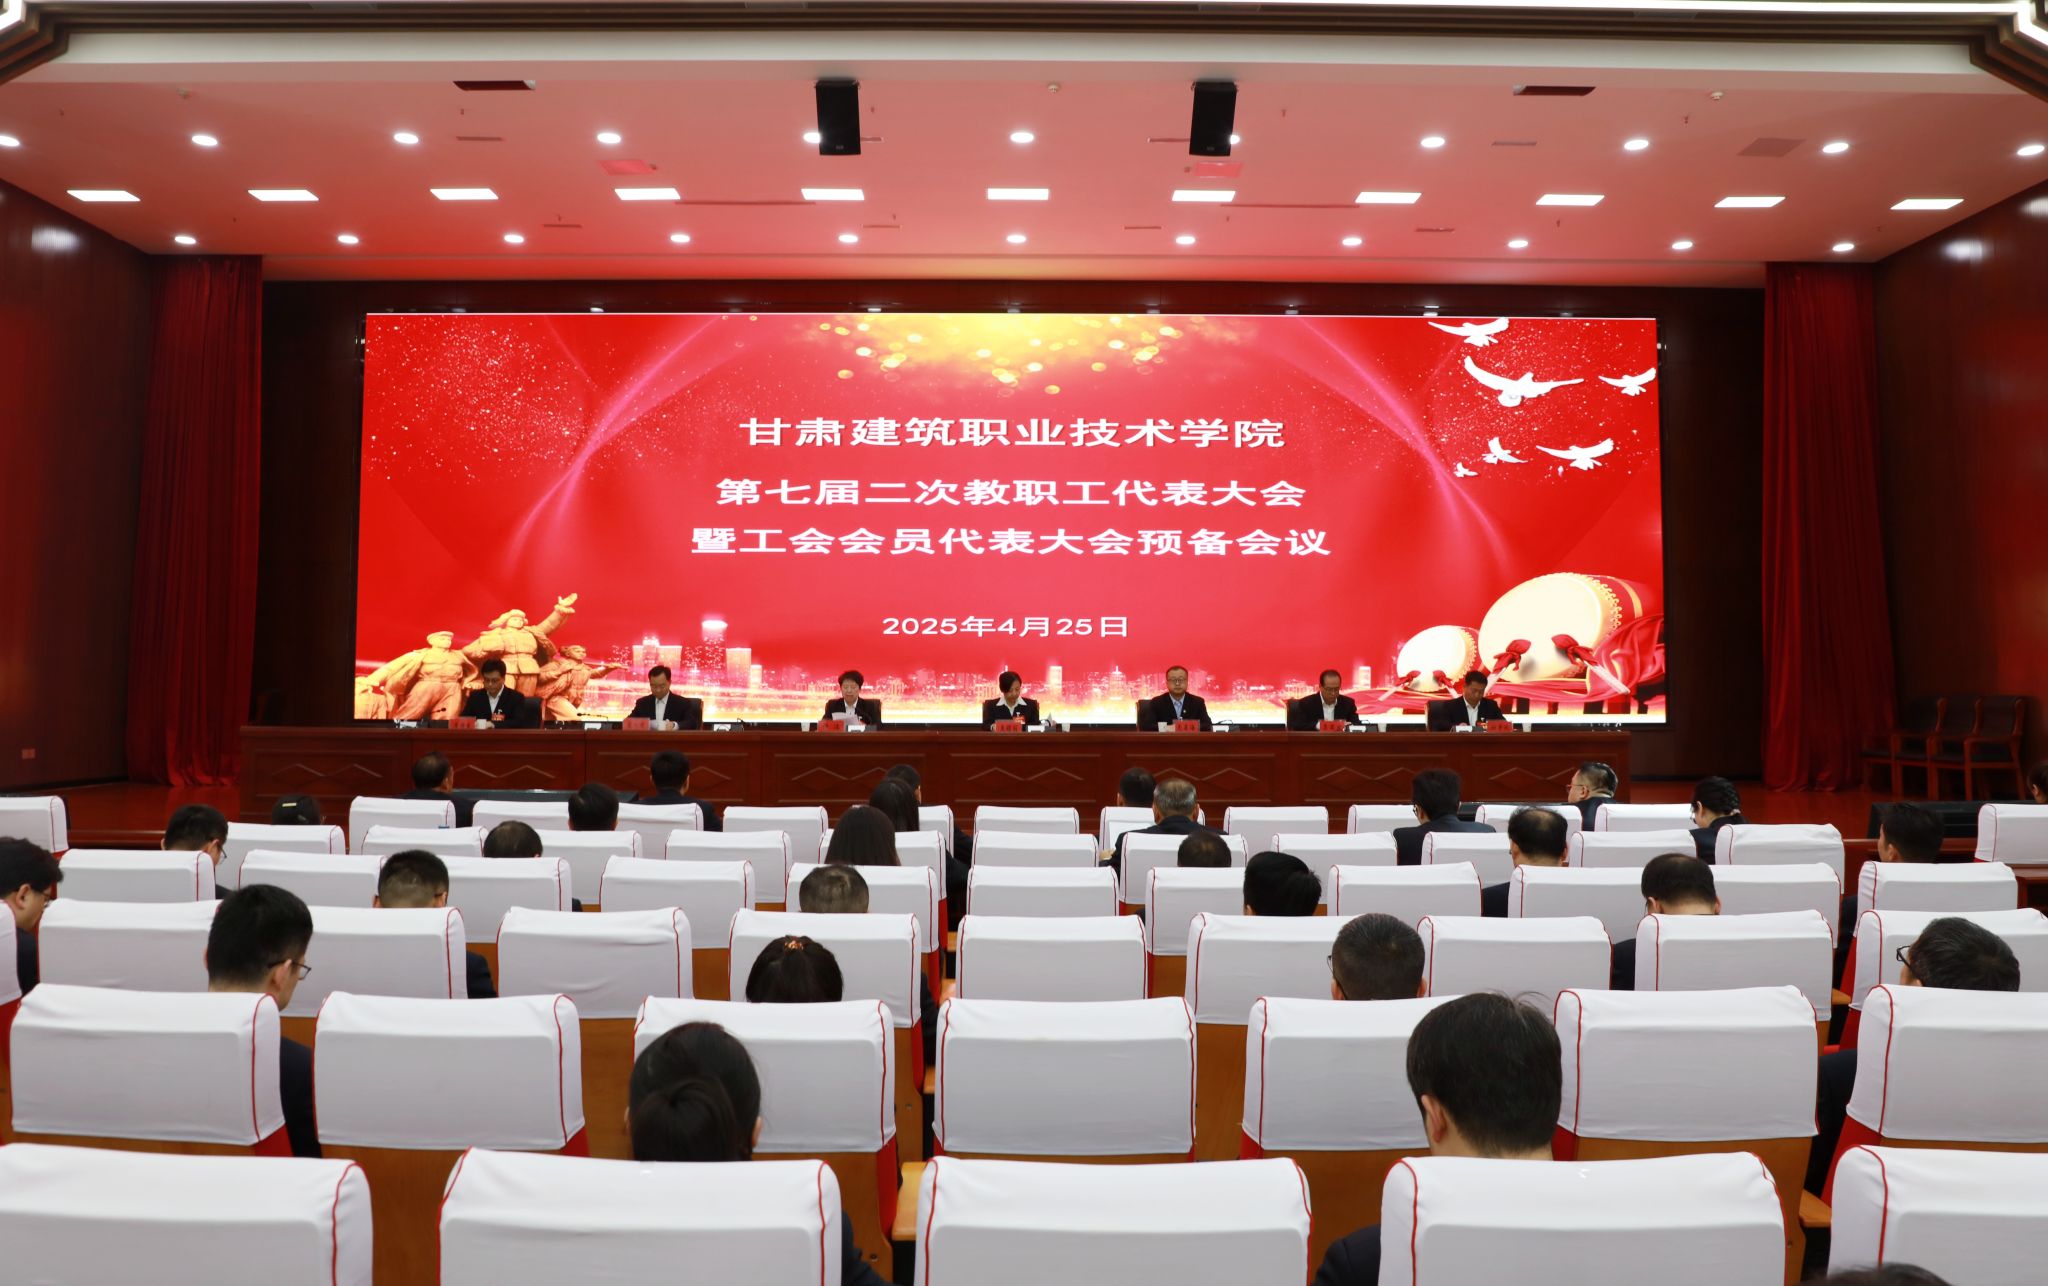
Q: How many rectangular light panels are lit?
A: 11